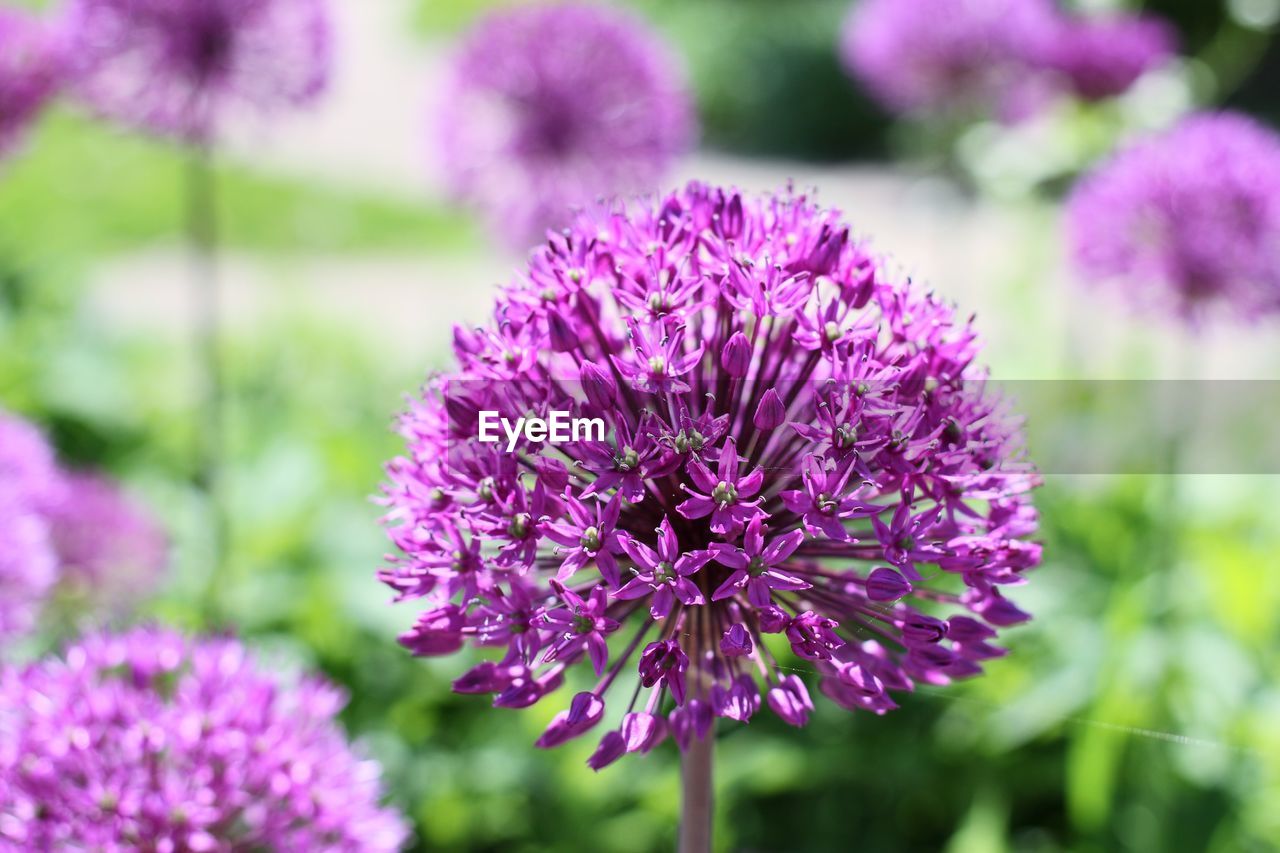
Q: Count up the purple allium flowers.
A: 10